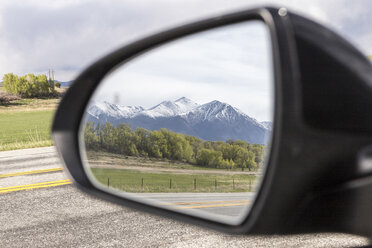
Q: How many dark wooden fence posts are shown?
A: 7